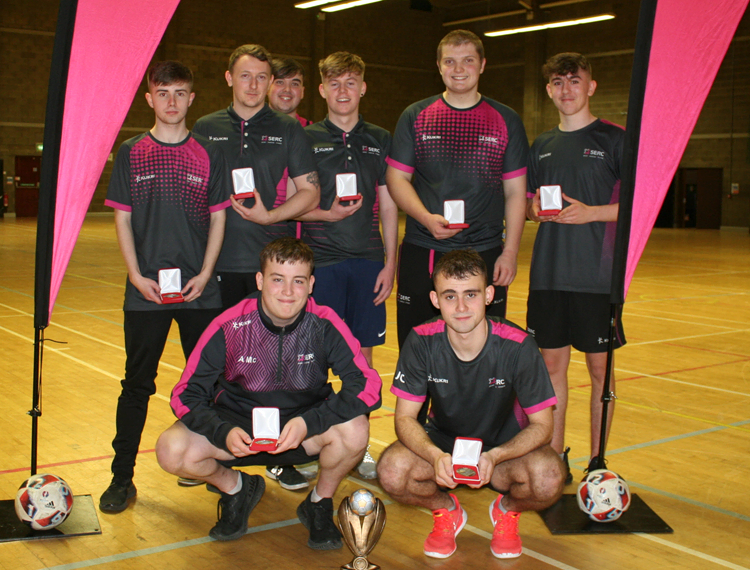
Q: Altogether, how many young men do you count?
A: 8